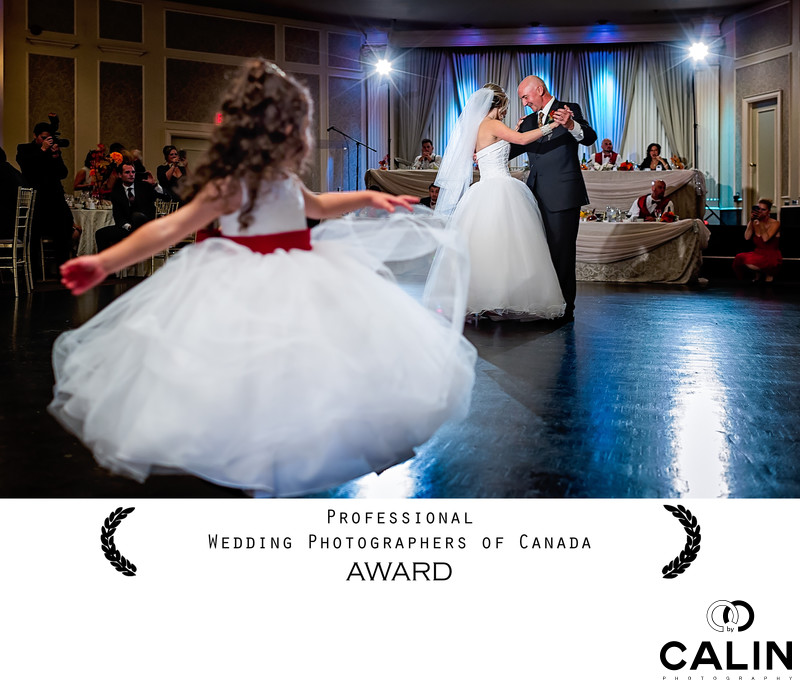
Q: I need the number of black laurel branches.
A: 2